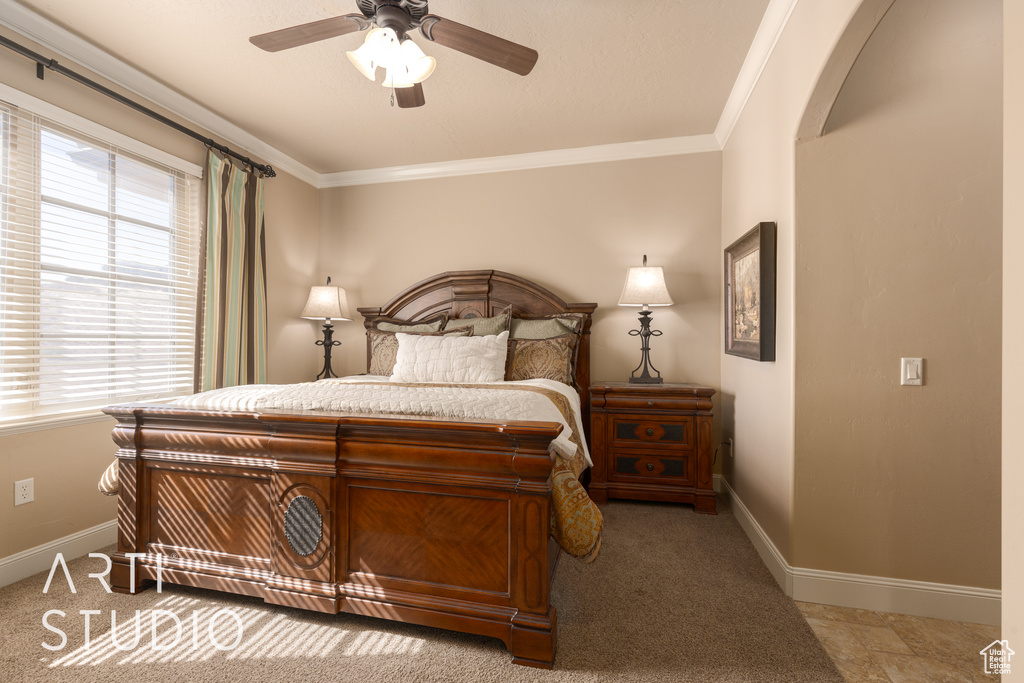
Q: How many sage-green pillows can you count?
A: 3